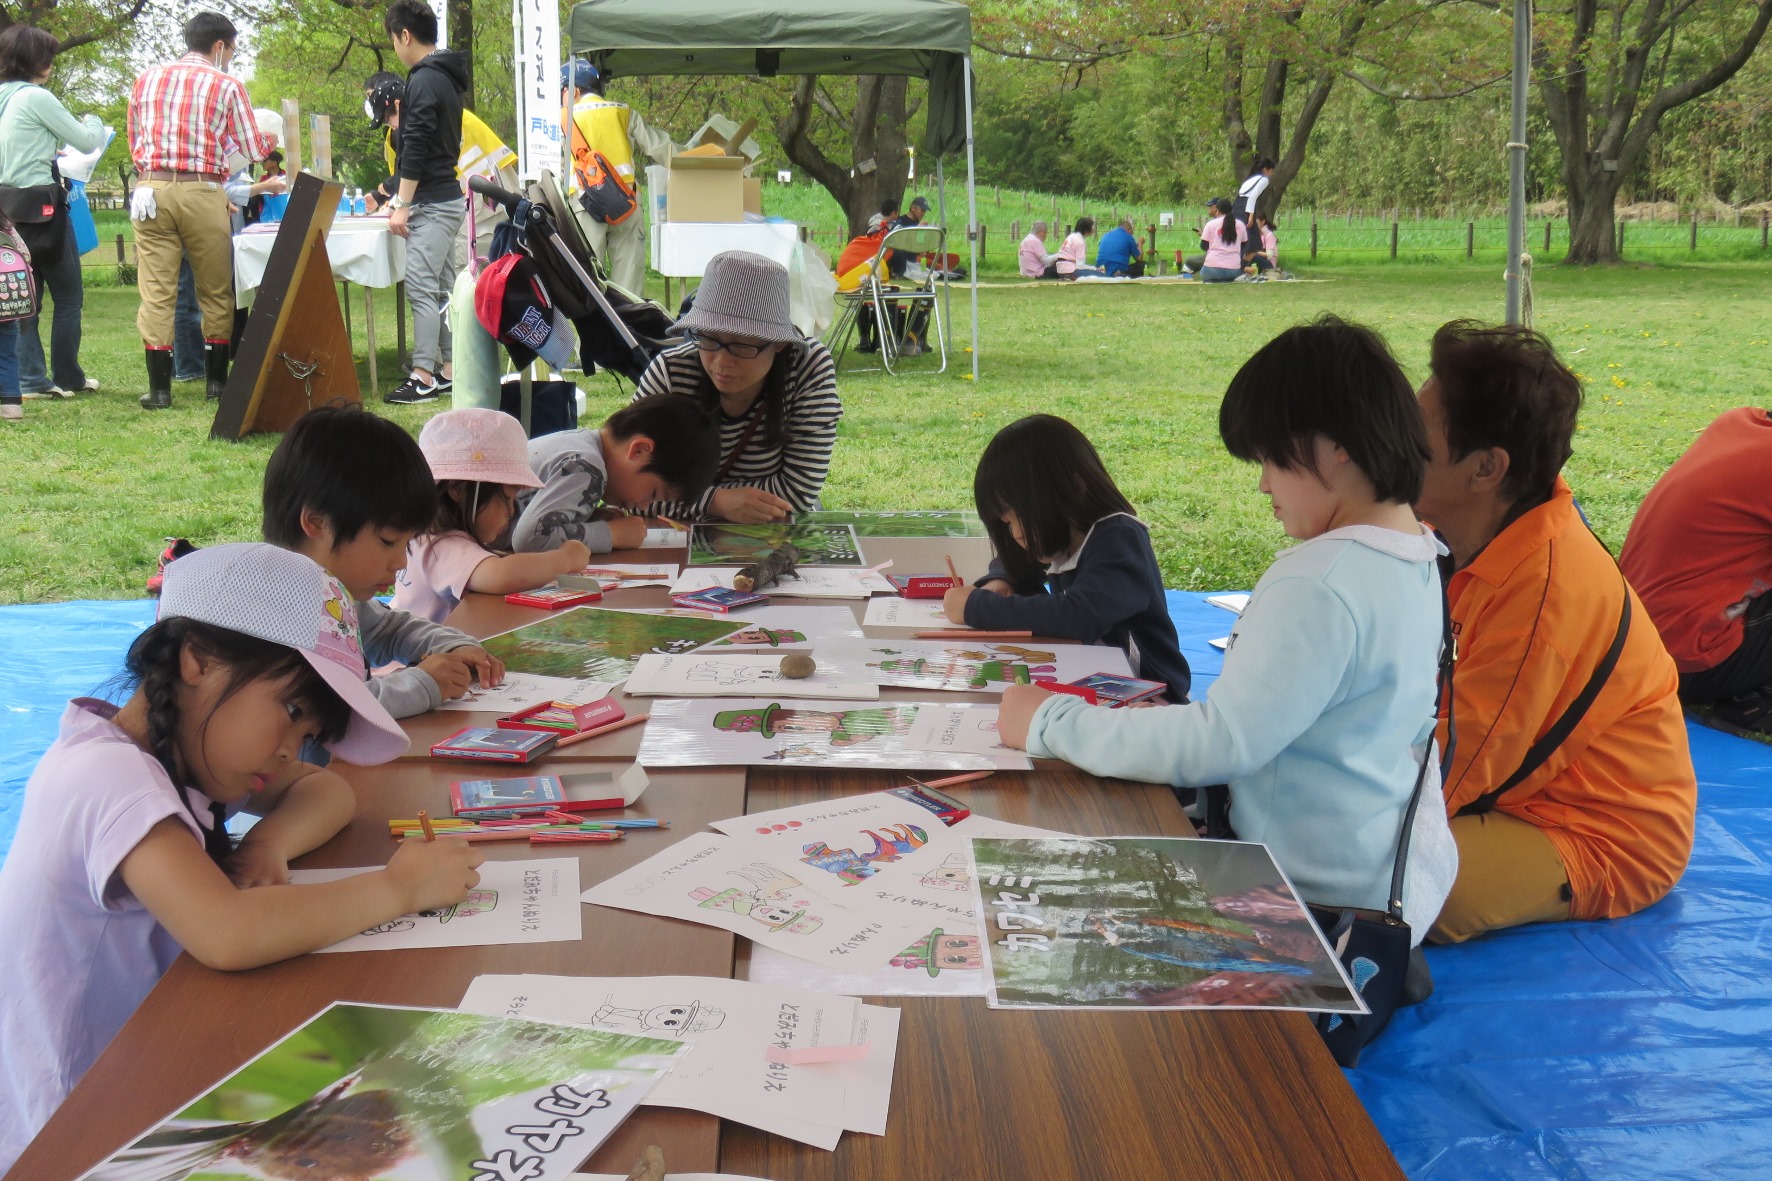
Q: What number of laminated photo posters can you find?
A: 5